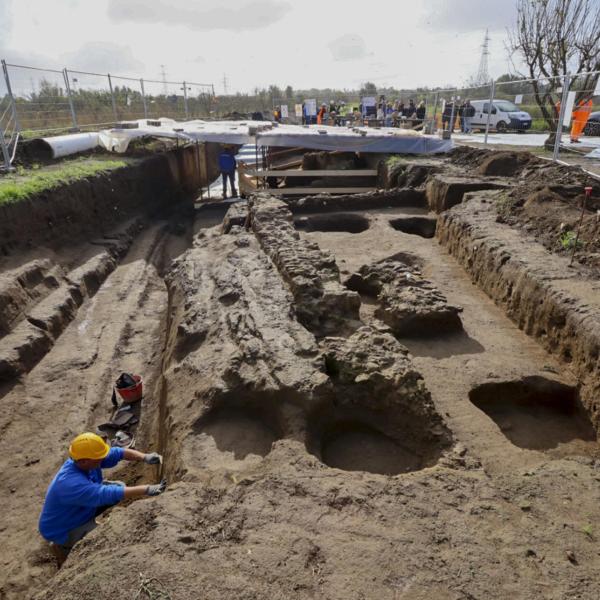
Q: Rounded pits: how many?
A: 5